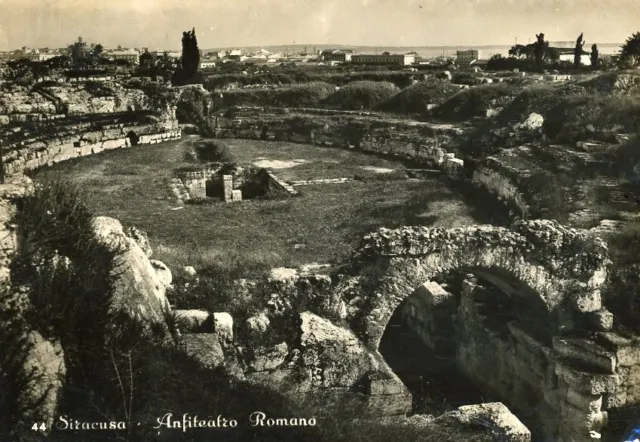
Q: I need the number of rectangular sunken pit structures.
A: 1